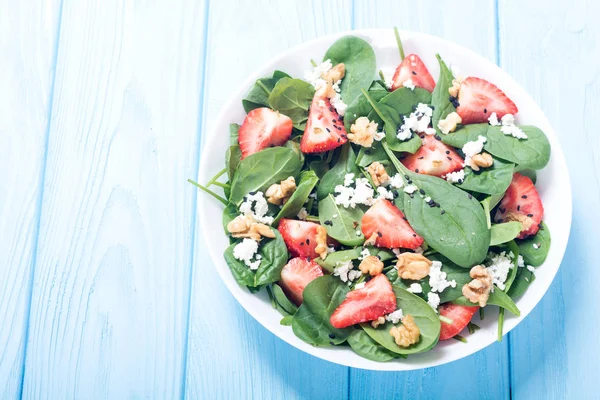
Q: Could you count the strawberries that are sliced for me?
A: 11